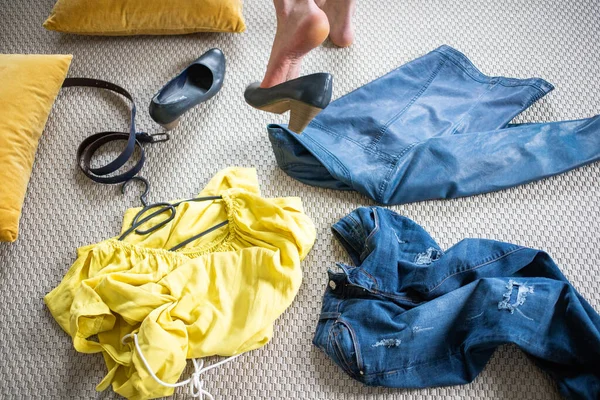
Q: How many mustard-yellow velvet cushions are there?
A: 2